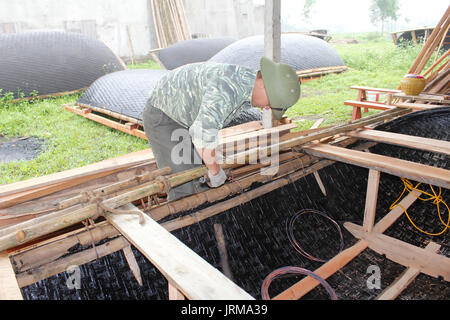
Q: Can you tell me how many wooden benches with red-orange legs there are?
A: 2